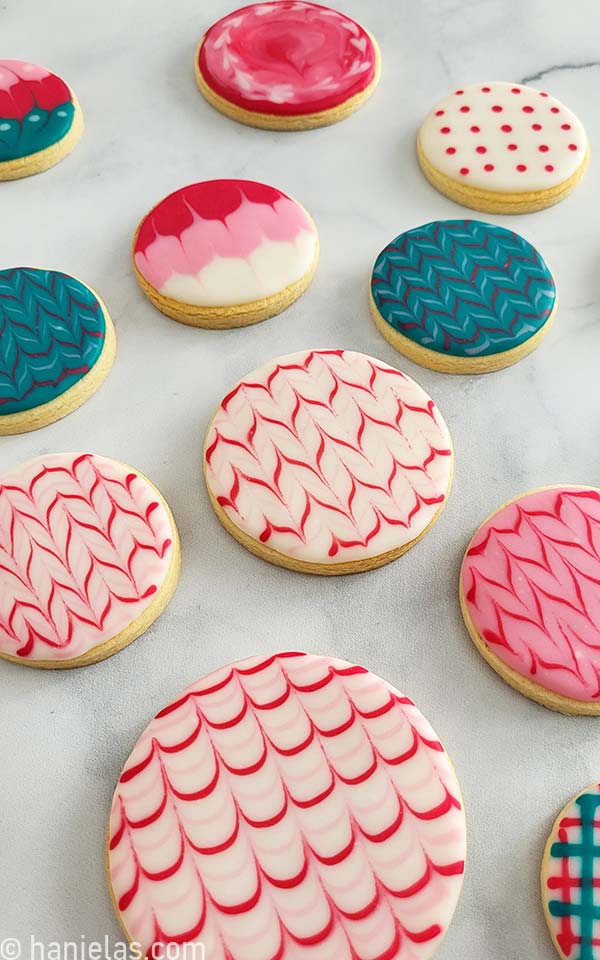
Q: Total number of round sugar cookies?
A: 11